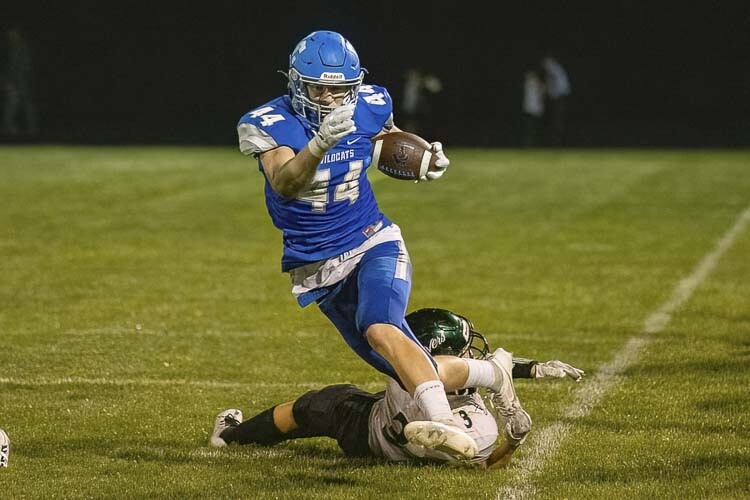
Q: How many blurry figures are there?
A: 4